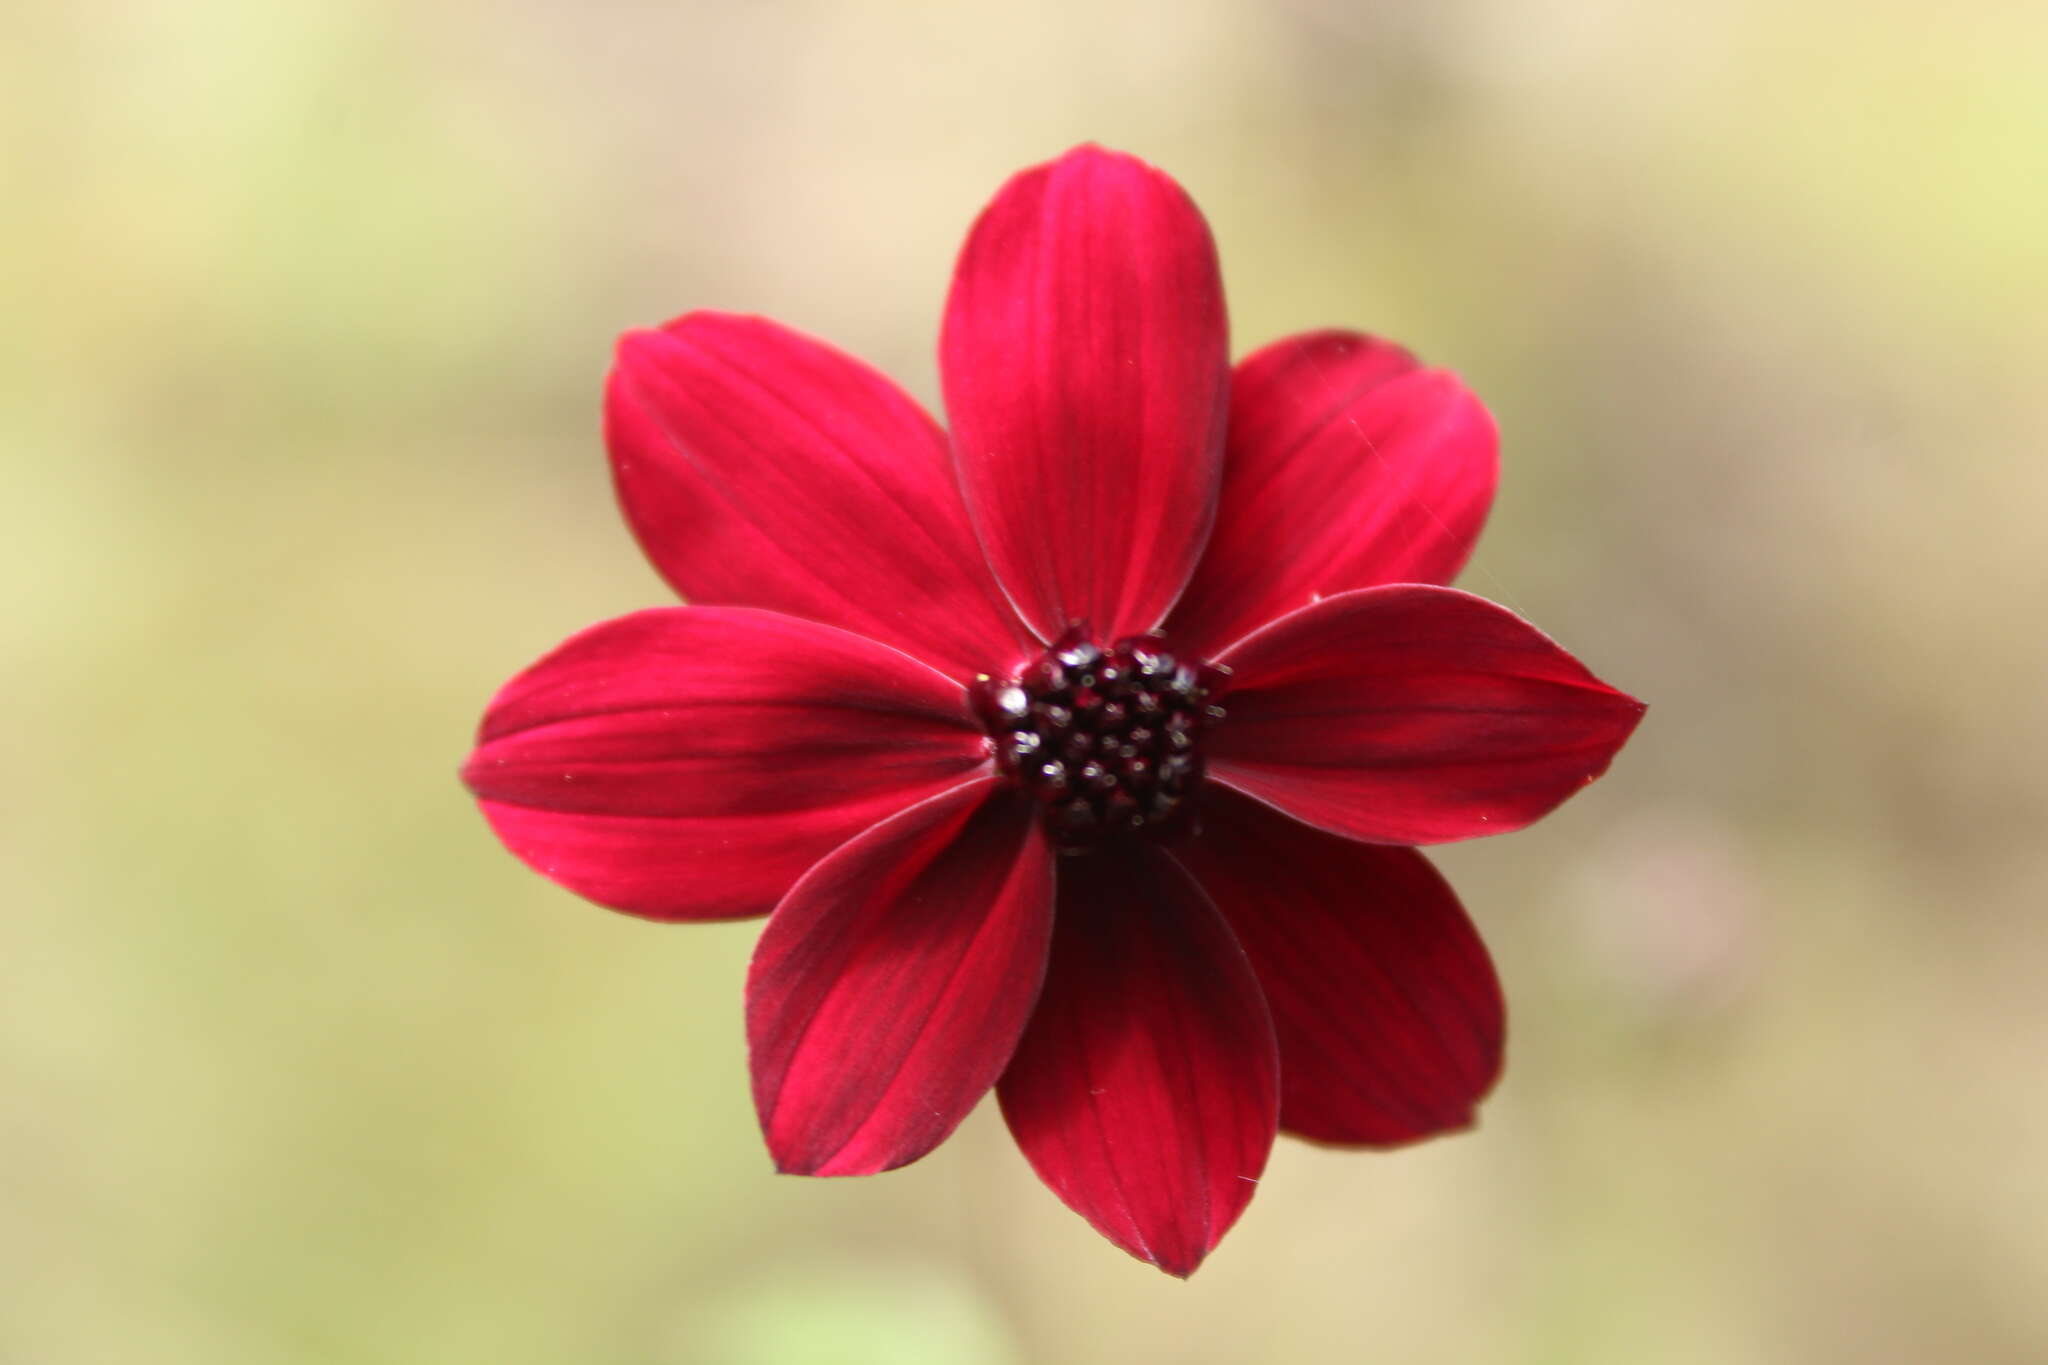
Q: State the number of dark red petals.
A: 8